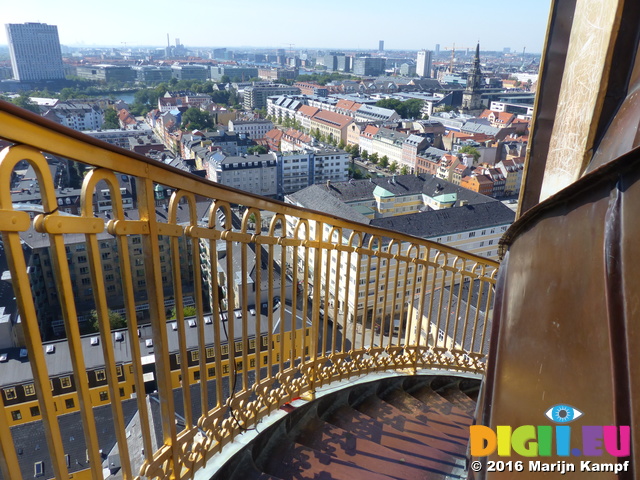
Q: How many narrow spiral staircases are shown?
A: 1